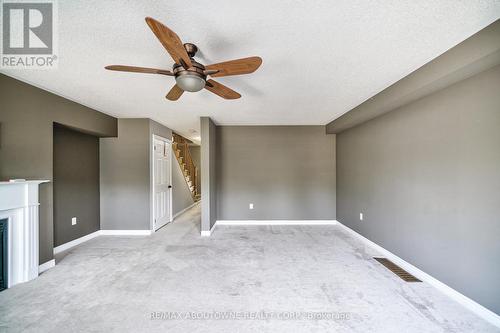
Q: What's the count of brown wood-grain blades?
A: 5